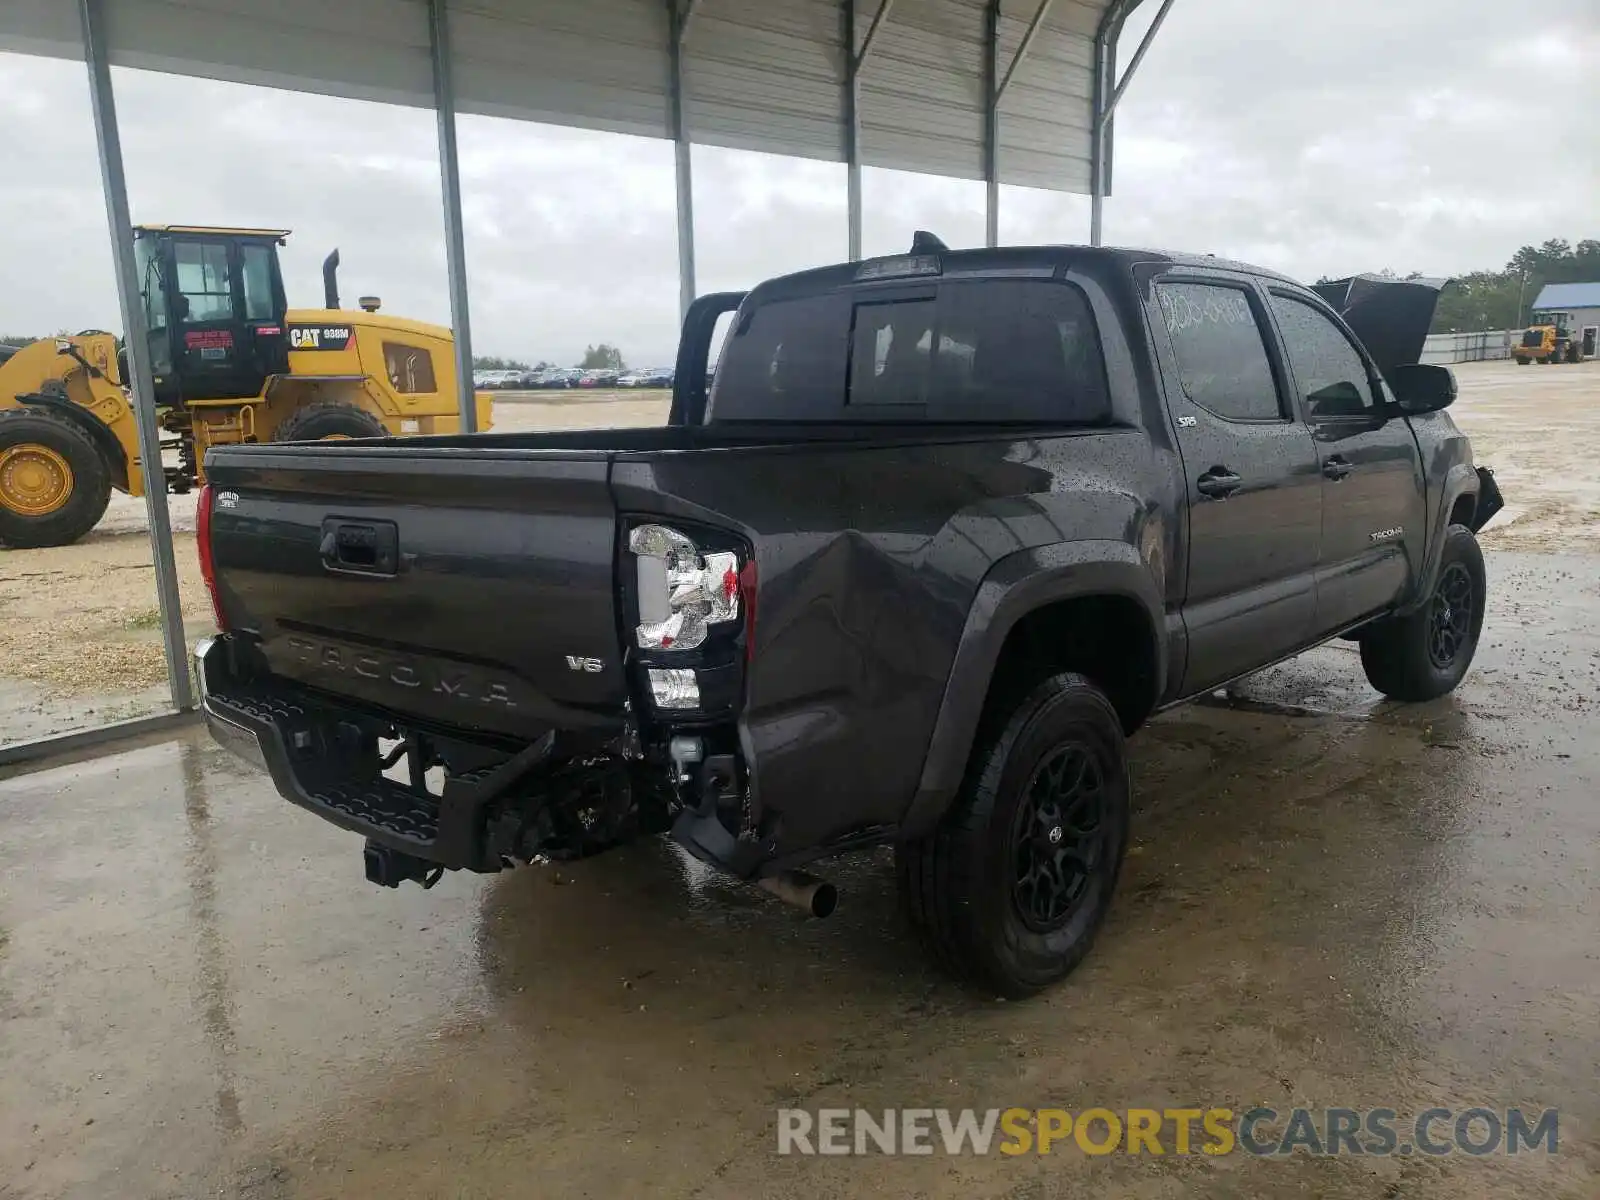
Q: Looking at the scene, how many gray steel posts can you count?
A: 6